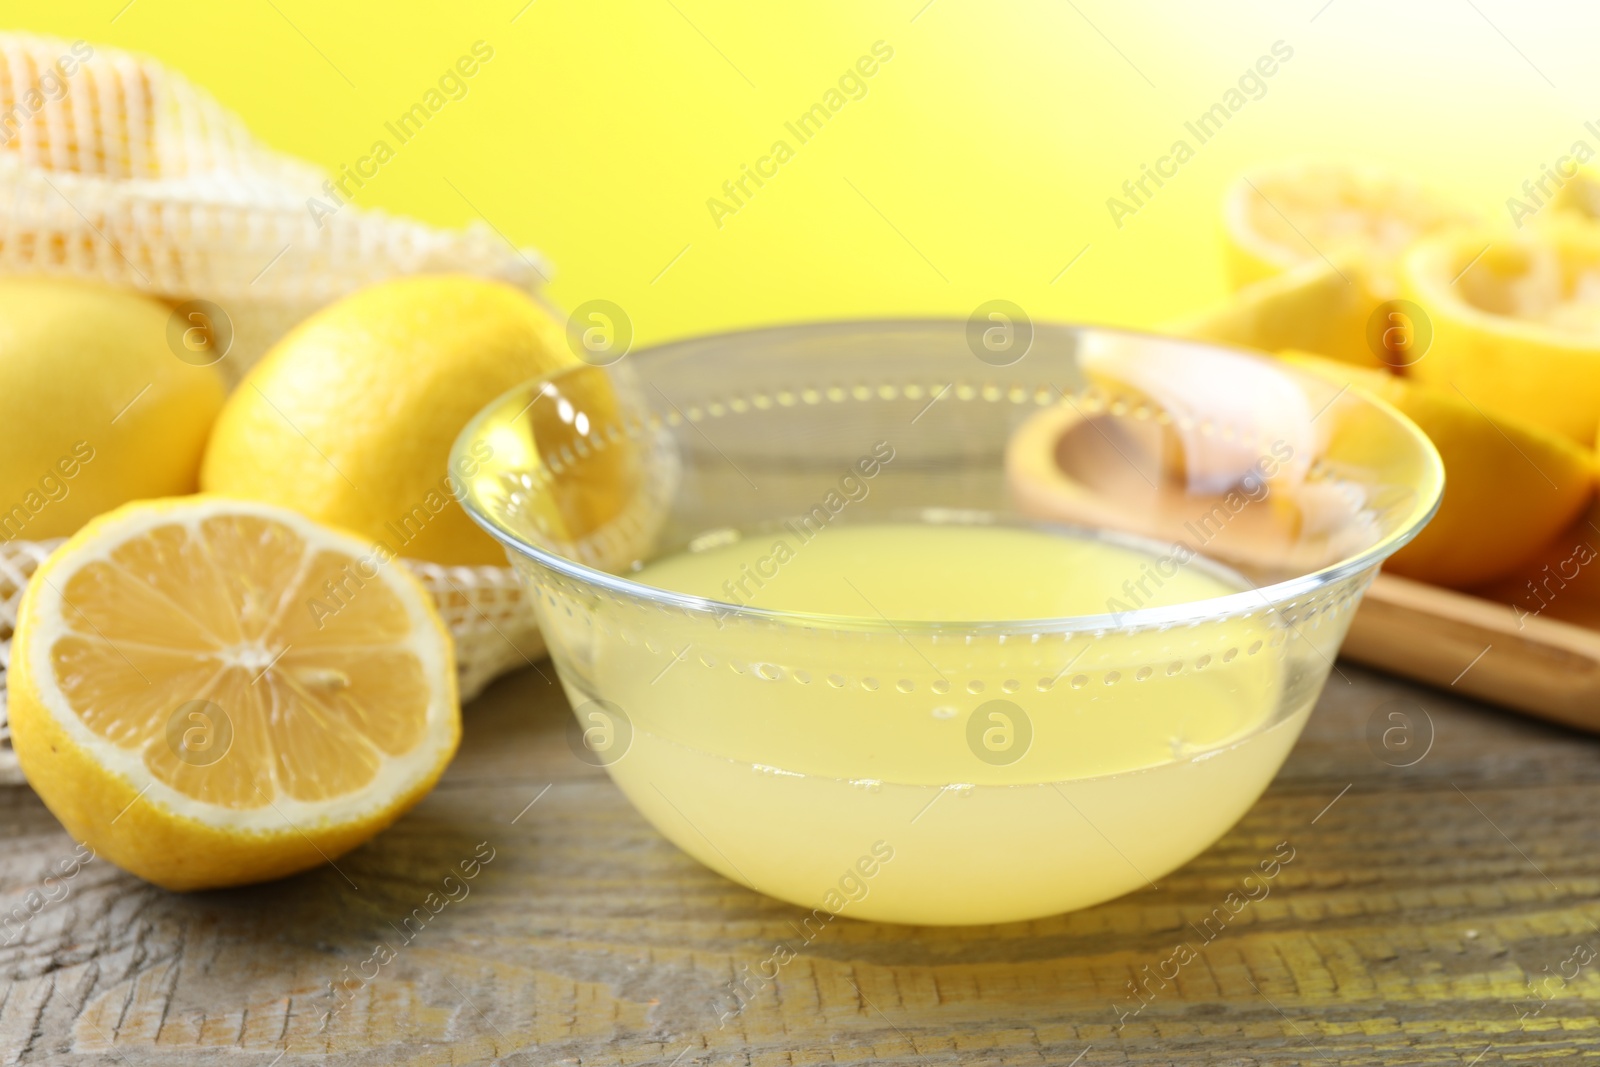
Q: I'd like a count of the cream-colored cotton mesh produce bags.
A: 1